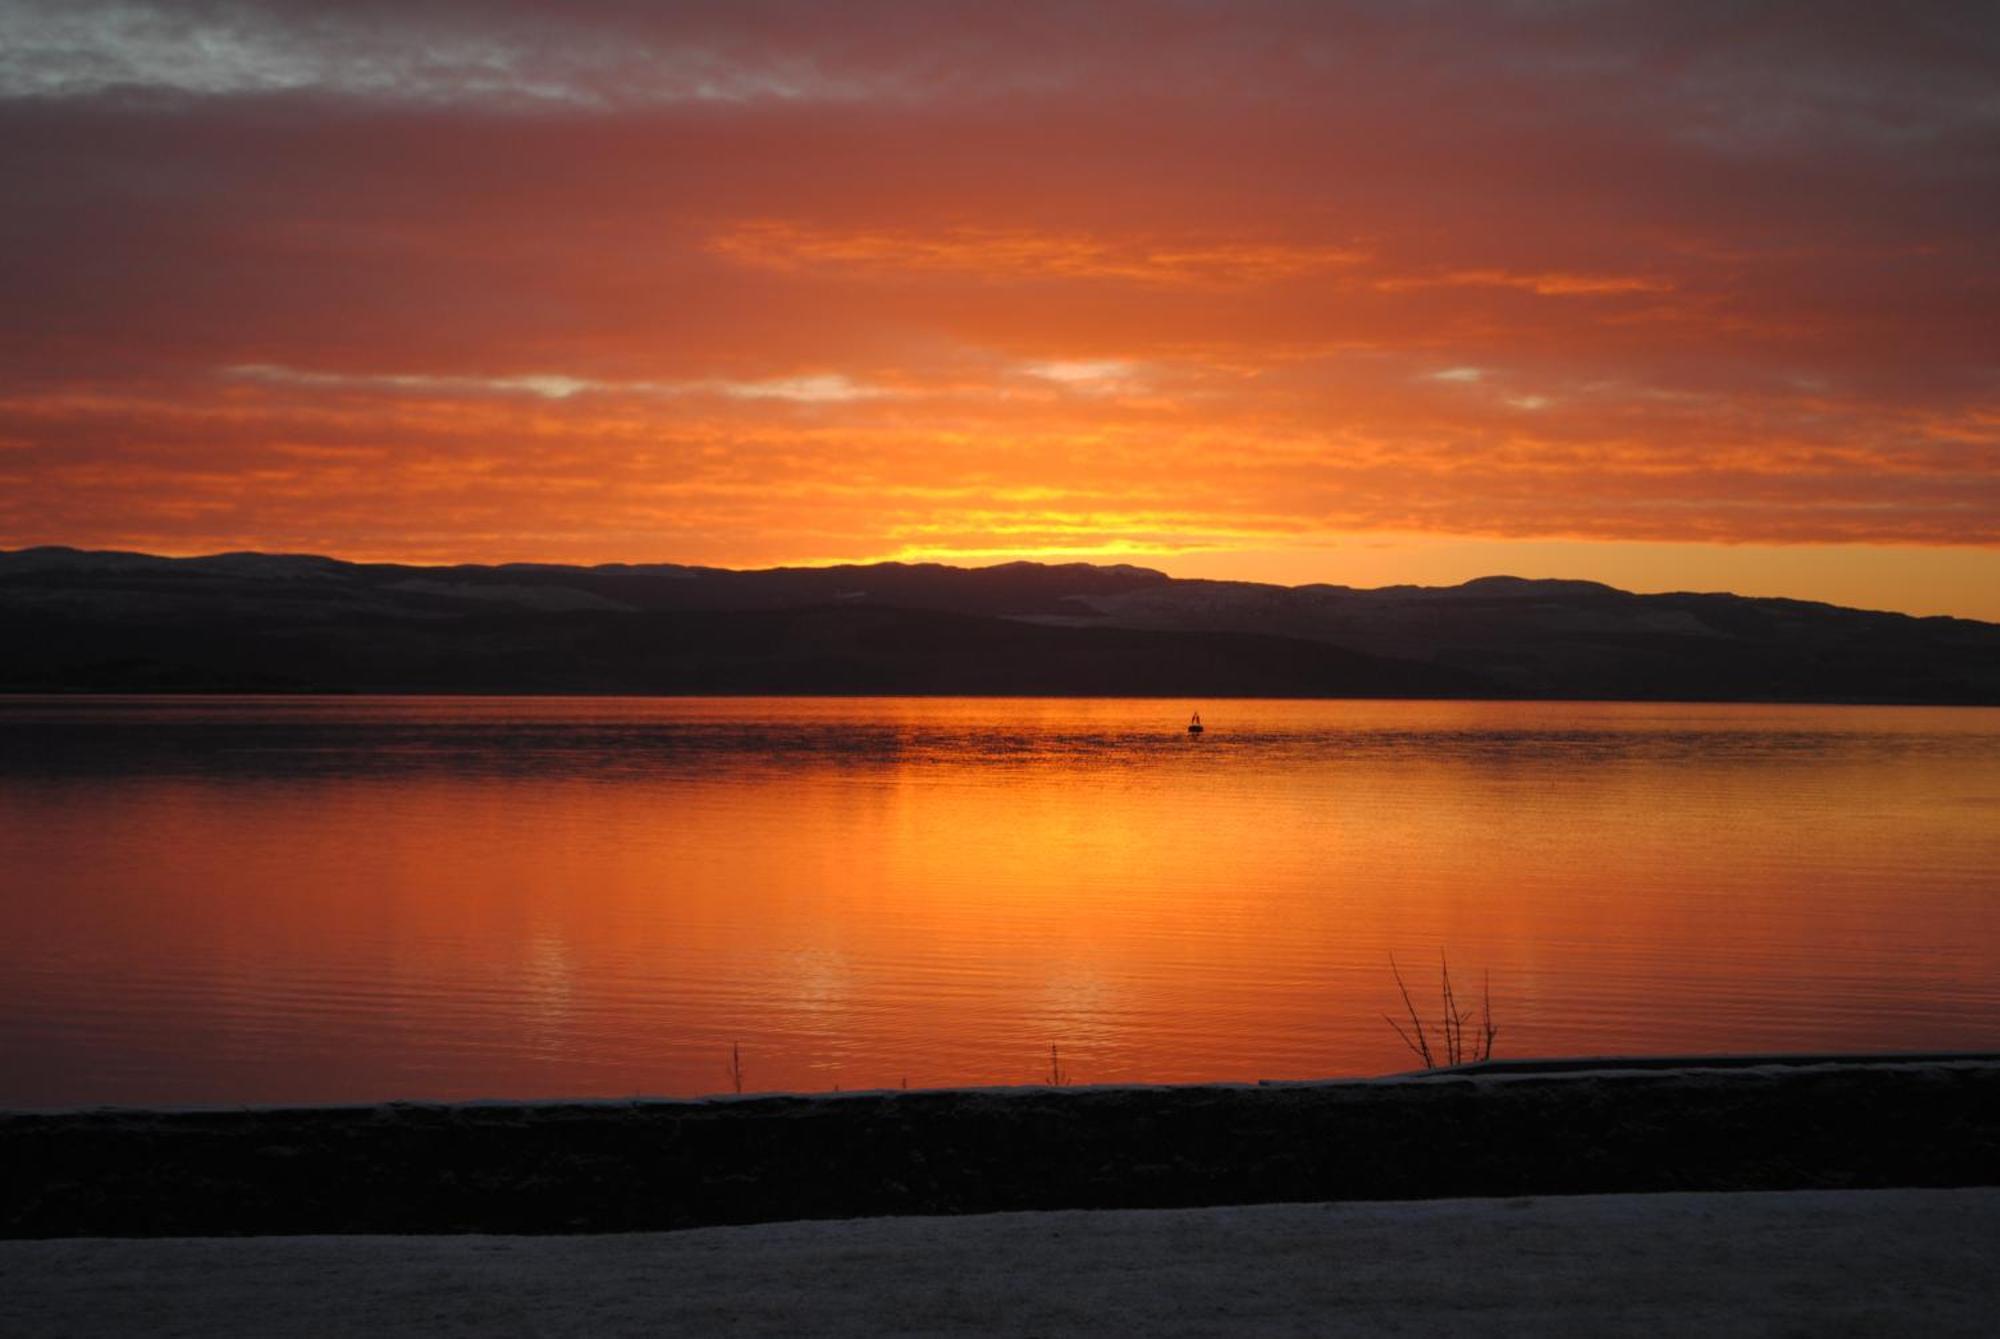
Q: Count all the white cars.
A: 0